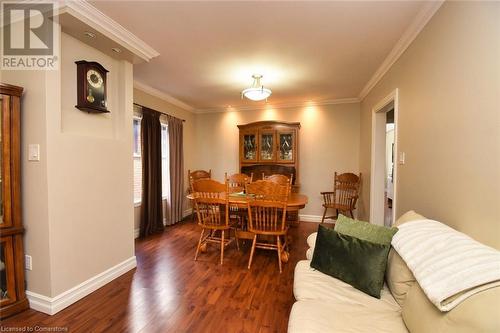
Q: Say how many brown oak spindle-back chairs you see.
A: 6